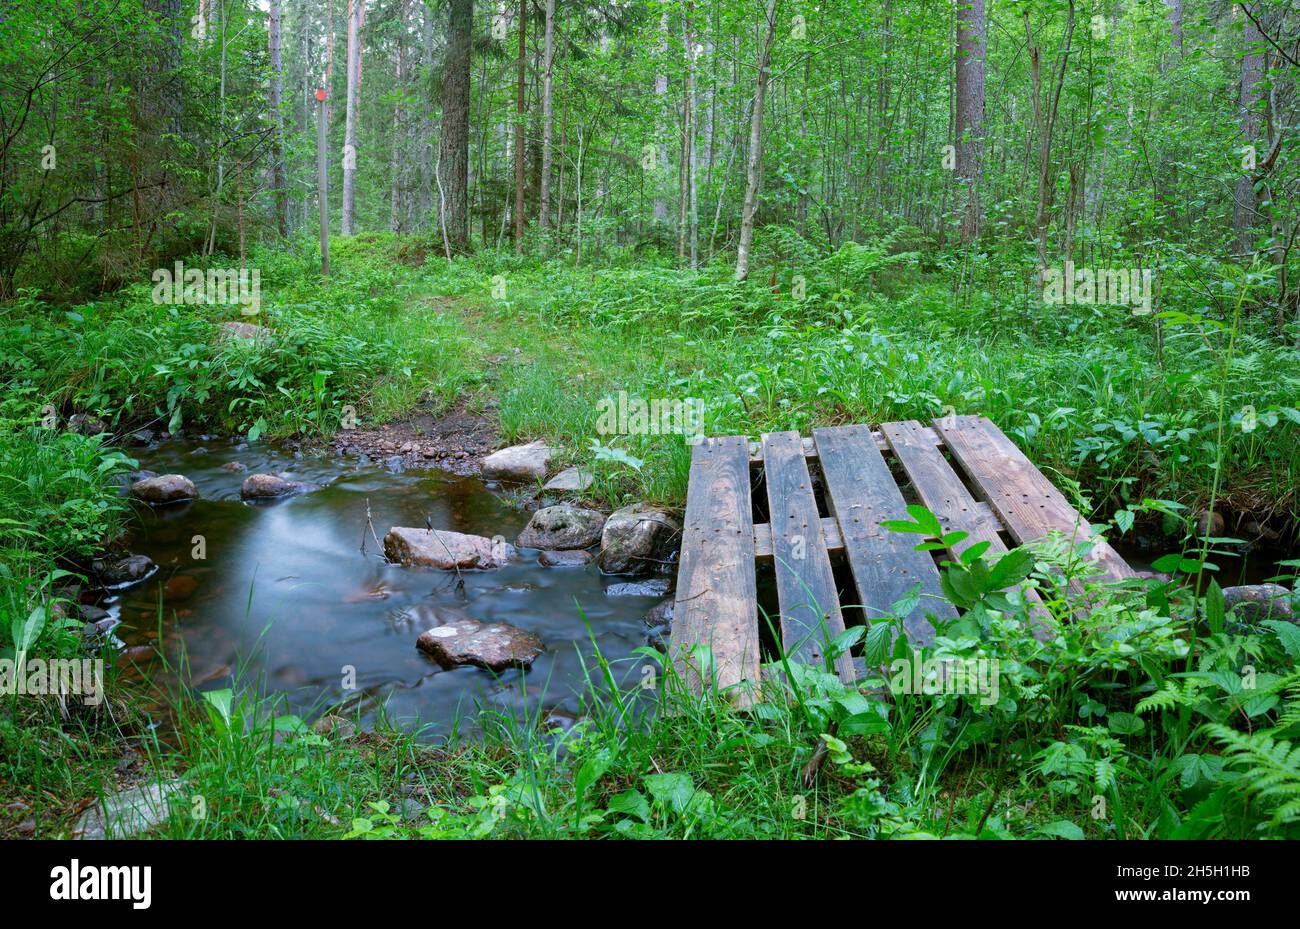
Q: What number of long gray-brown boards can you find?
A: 5